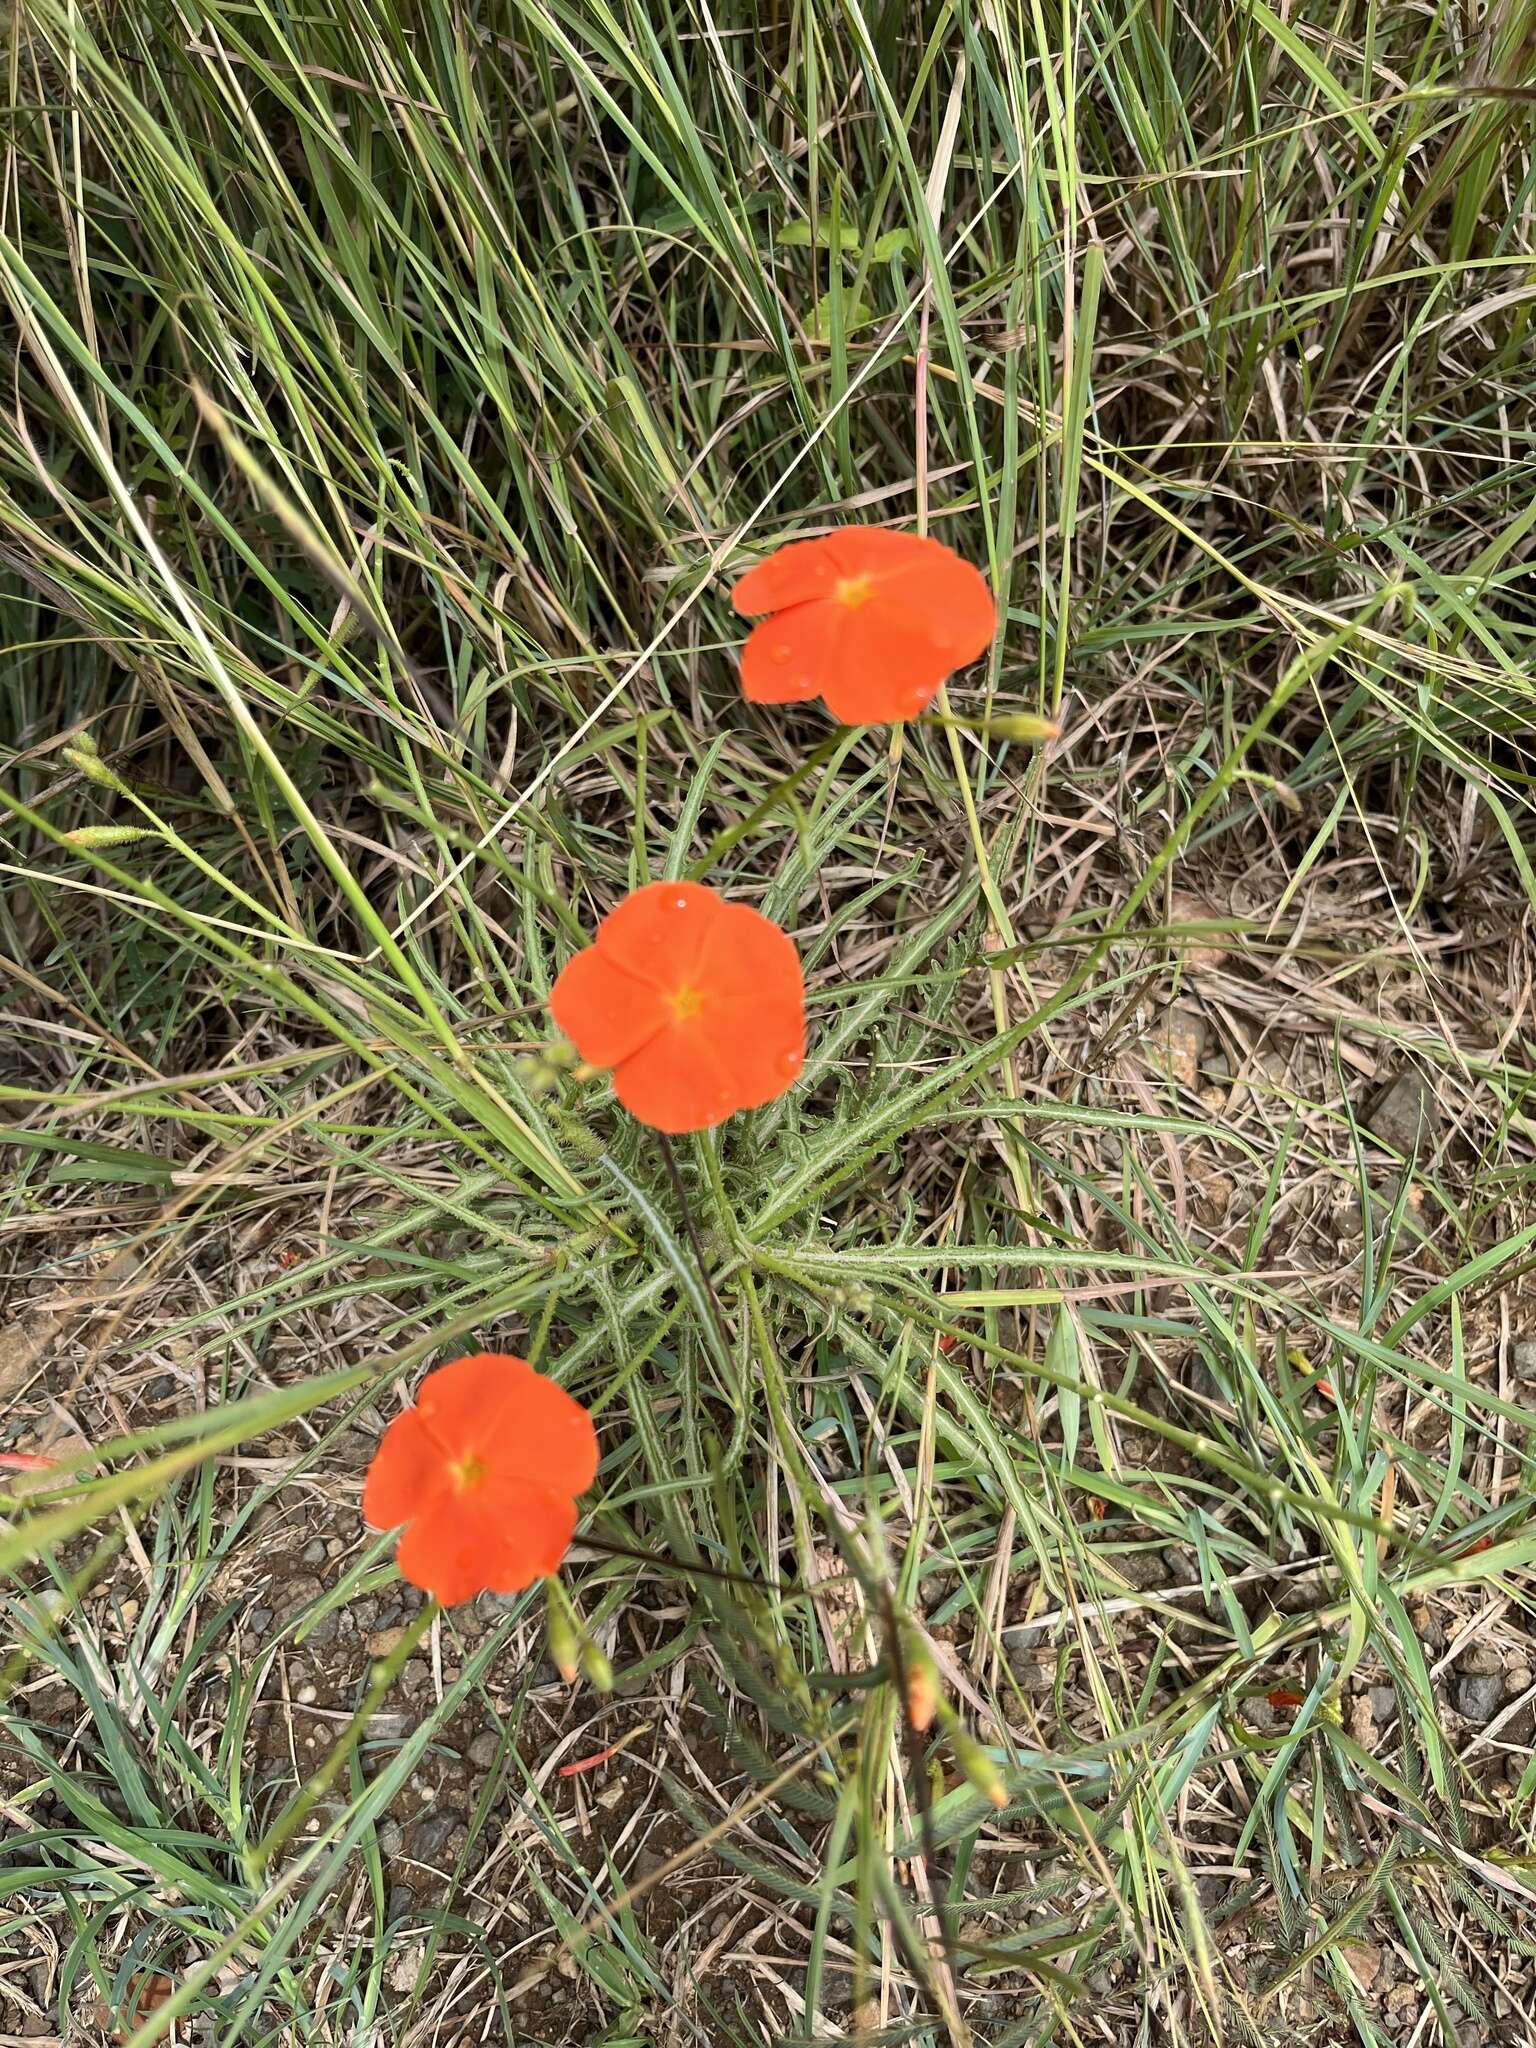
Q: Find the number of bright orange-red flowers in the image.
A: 3